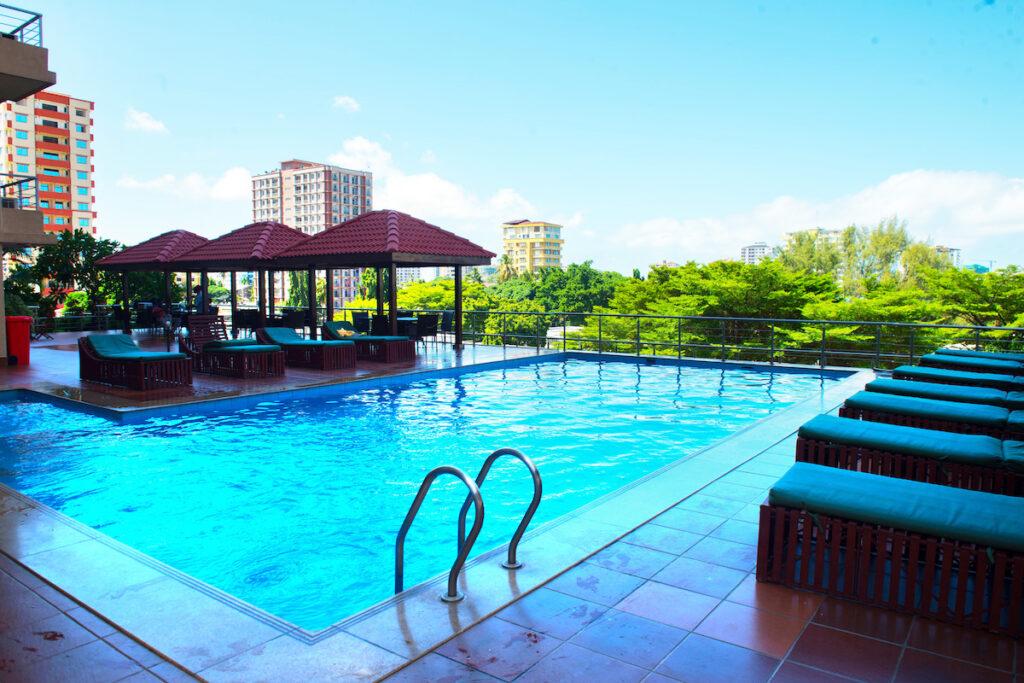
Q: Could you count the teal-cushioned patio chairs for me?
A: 11